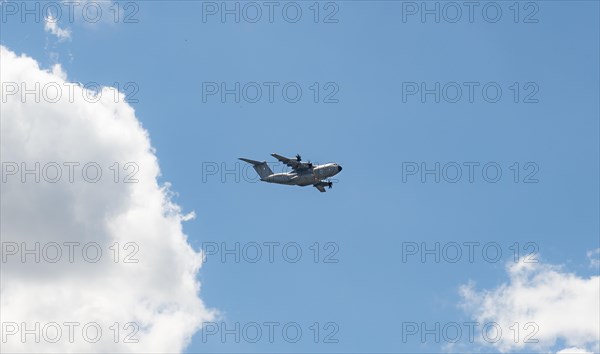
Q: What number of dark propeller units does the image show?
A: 3